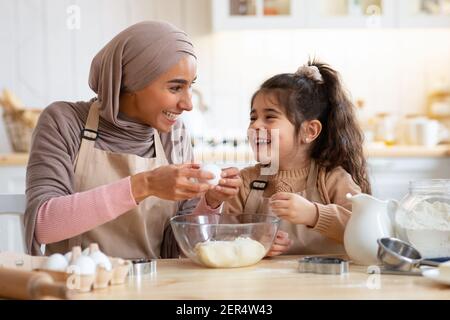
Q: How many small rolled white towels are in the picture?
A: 0